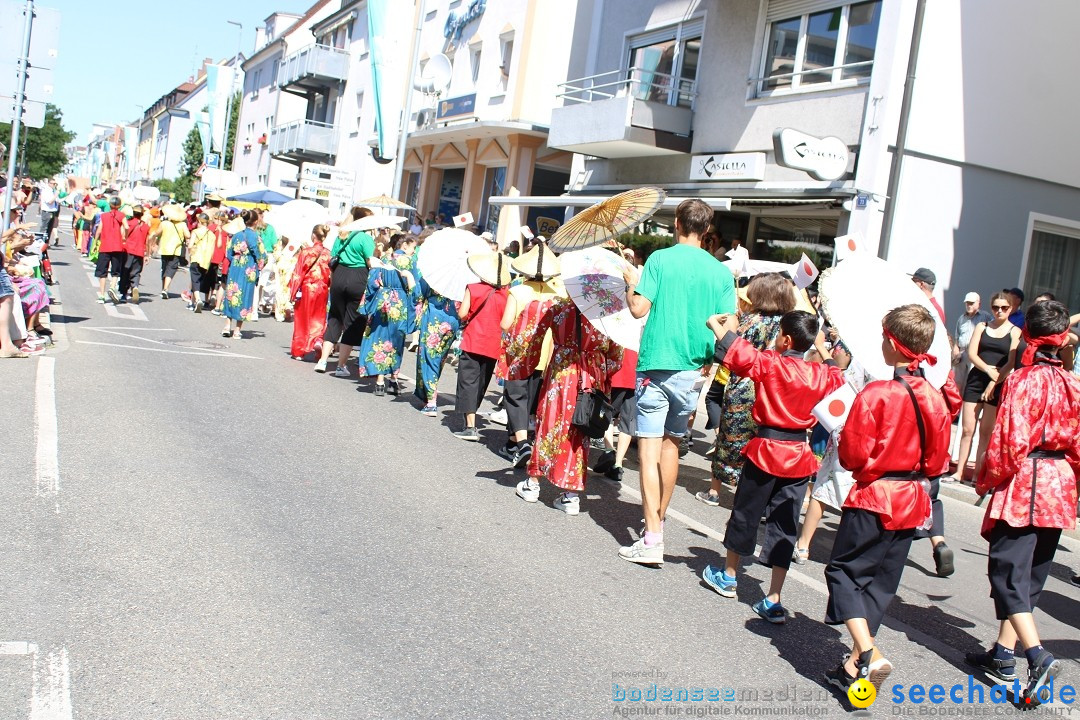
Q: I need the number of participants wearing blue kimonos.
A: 3